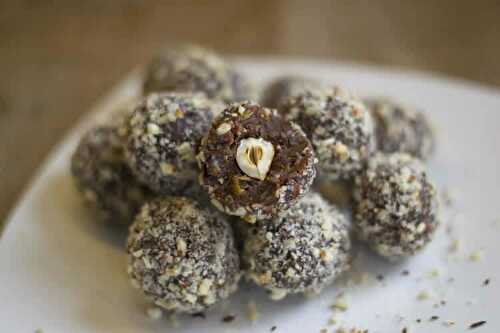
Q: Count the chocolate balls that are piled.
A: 10